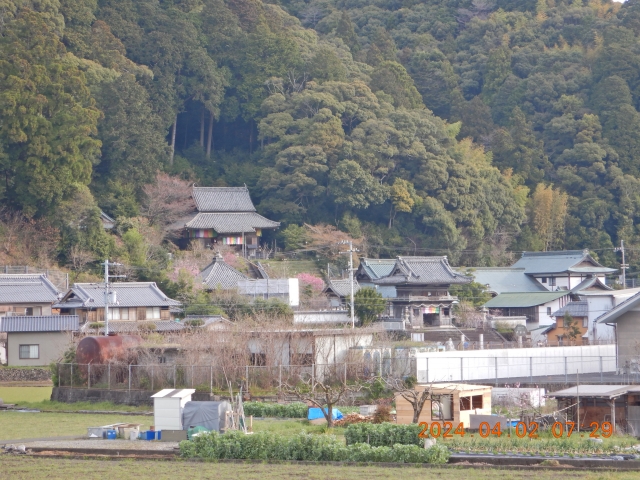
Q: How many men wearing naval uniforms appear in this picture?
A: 0